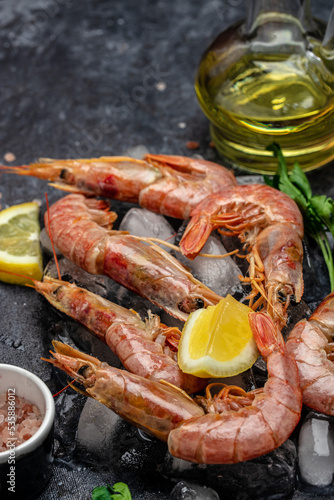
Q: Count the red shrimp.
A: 6